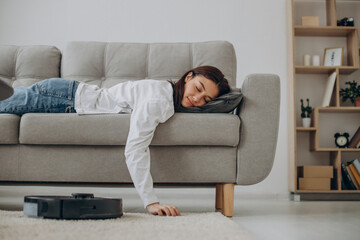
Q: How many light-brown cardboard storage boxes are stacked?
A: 2